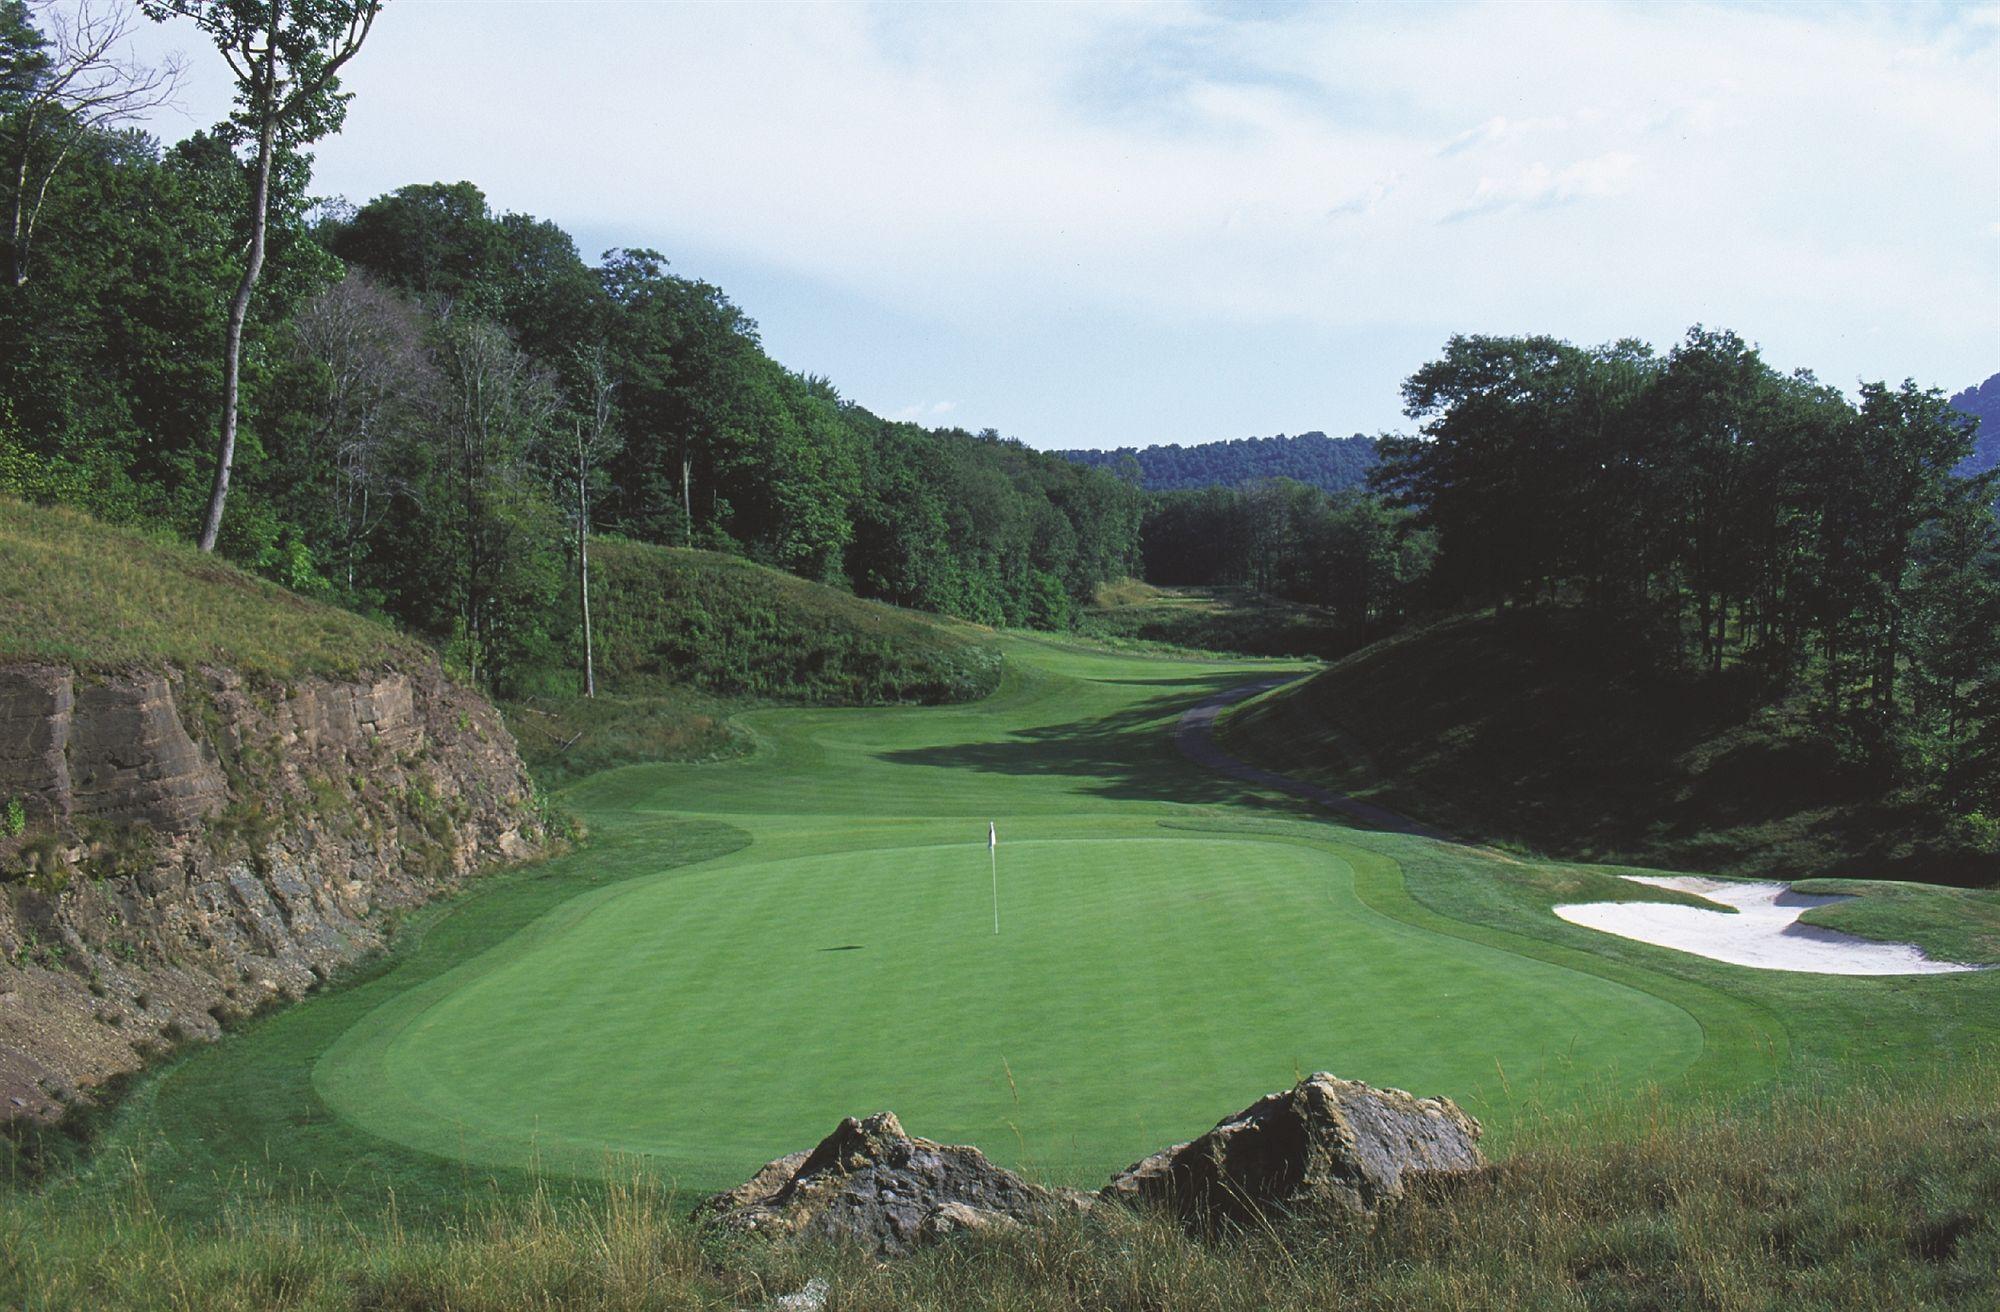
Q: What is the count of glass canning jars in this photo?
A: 0